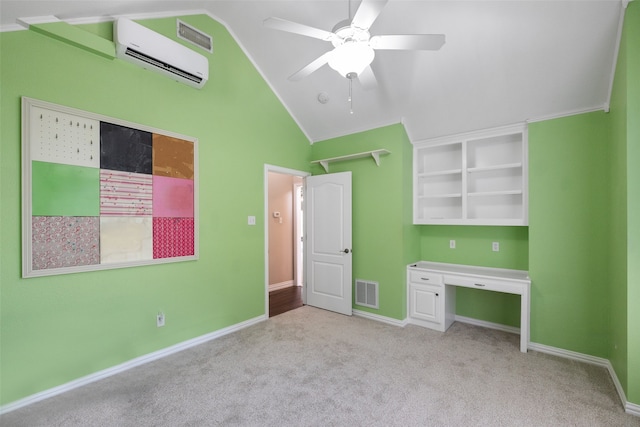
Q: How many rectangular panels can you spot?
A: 9